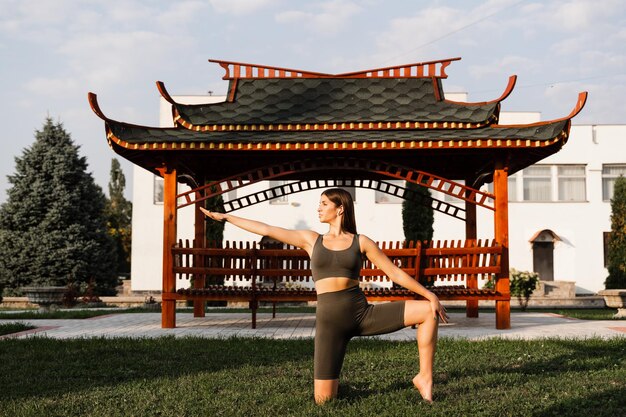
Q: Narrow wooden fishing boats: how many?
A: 0